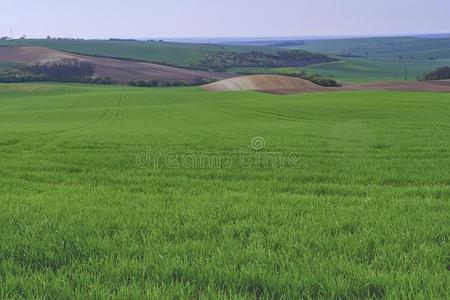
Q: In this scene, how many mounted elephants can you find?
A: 0